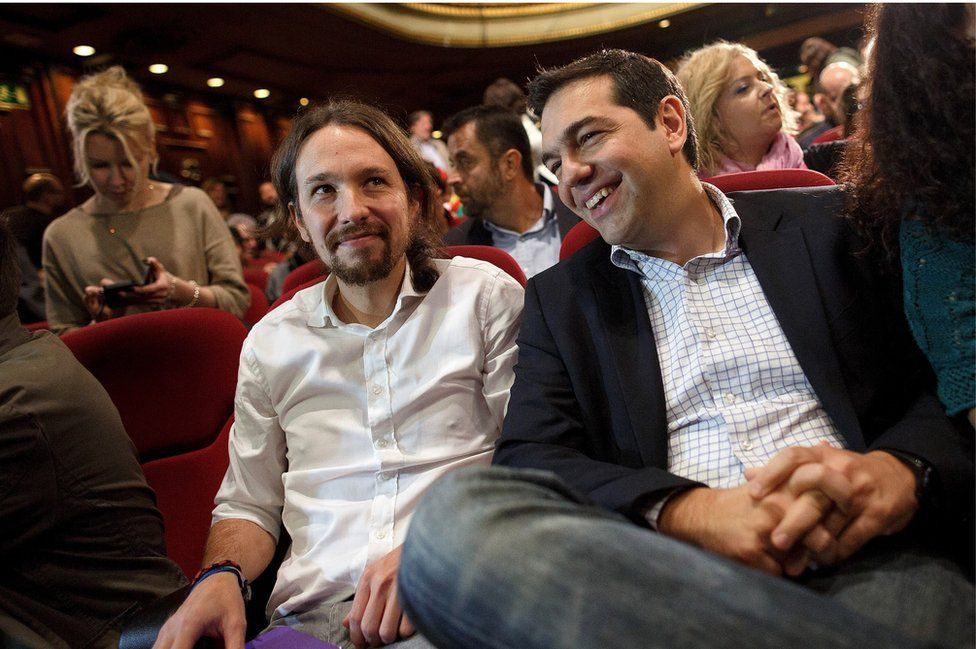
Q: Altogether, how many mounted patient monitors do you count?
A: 0